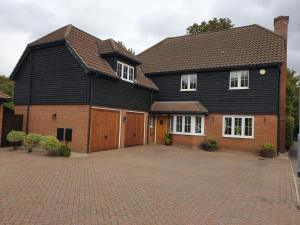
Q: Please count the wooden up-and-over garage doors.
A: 2